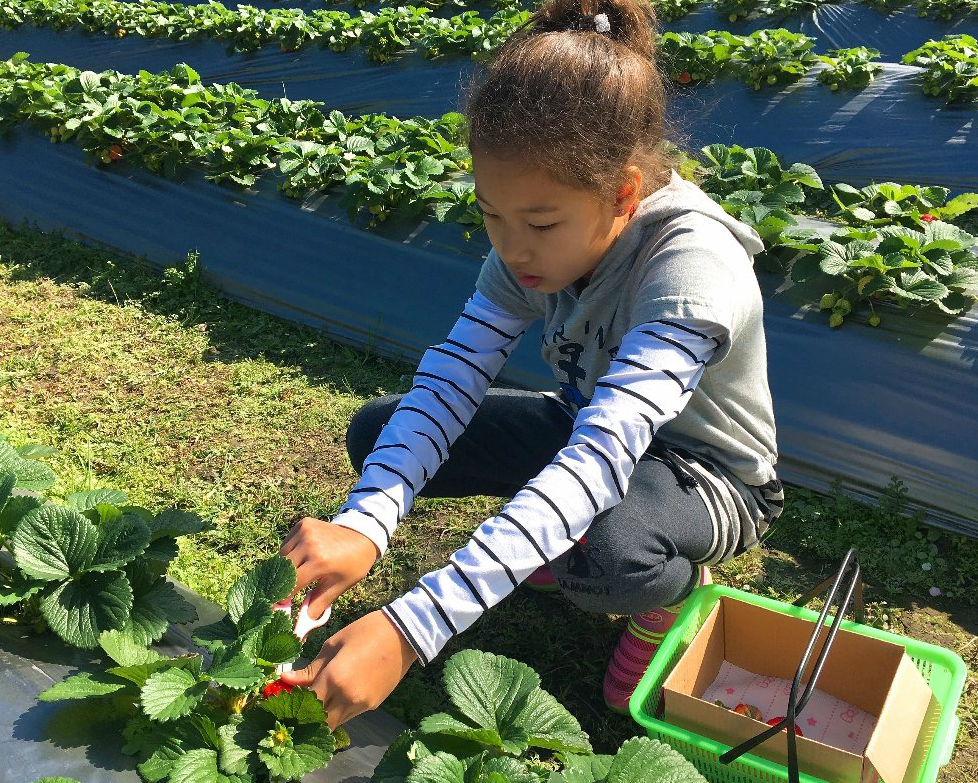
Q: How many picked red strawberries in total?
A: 2